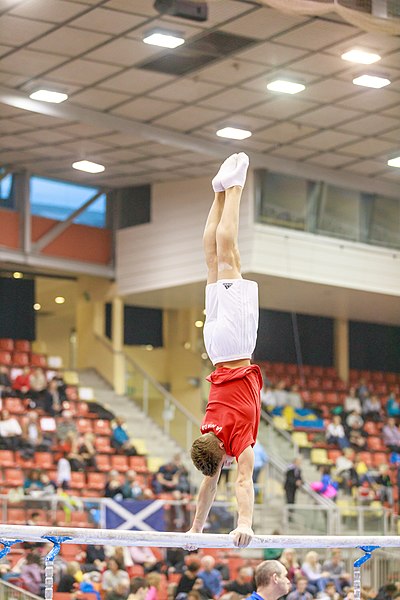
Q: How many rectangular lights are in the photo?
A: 8